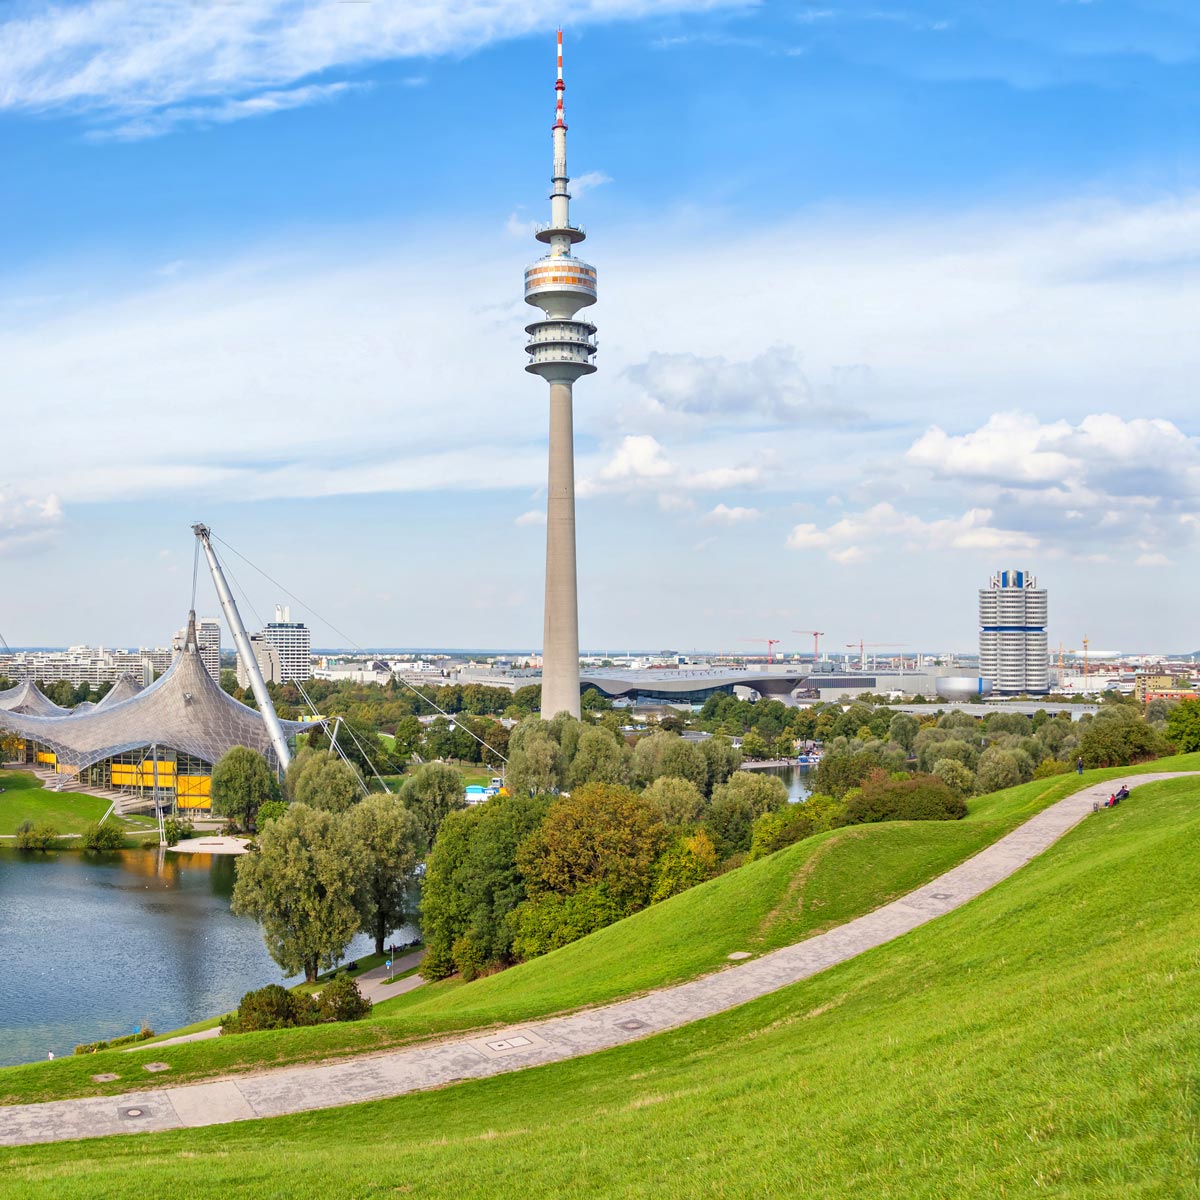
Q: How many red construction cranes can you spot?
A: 3